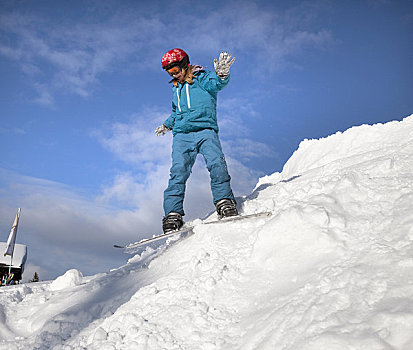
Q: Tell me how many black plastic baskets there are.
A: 0